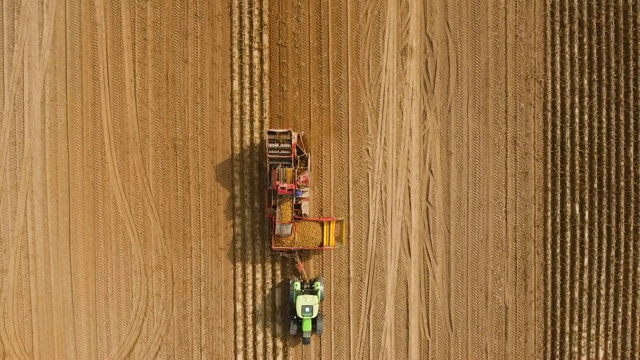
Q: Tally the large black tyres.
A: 4